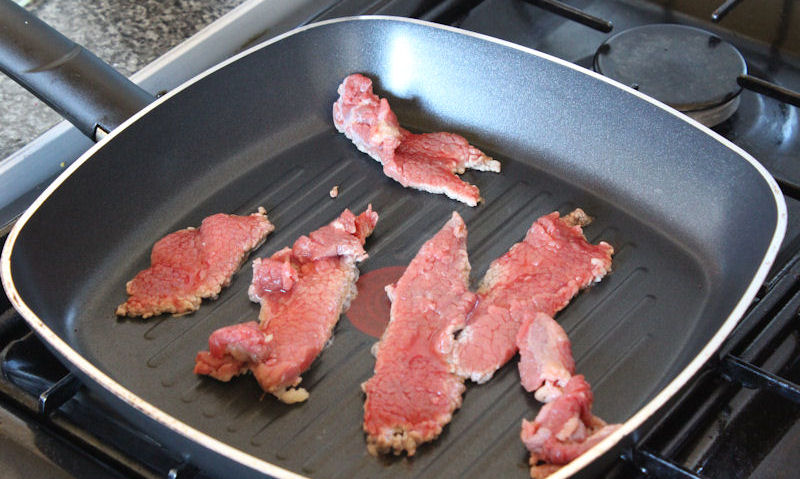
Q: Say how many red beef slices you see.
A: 6